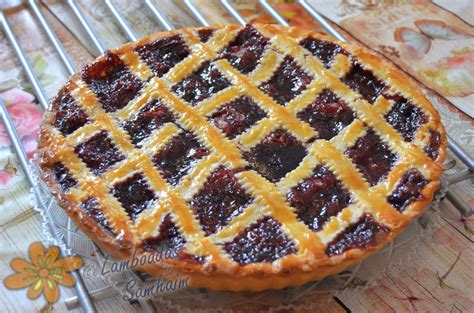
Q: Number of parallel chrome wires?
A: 10